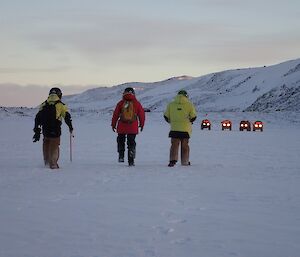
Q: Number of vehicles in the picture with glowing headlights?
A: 4